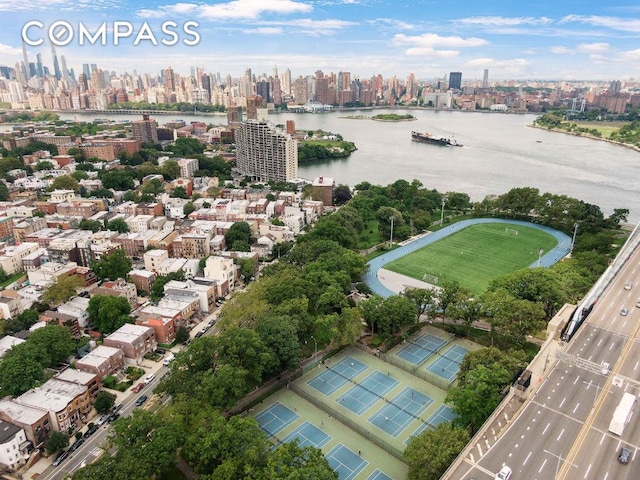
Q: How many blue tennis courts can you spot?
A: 10